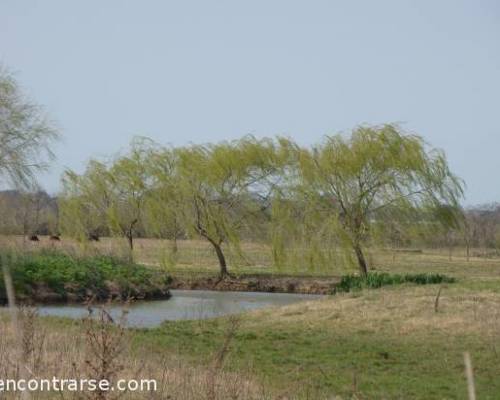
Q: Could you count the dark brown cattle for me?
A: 3